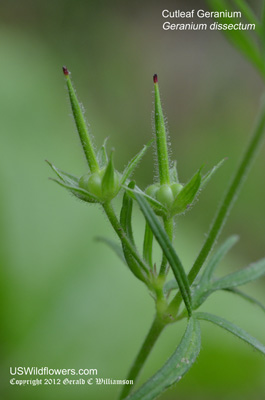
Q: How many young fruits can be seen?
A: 2